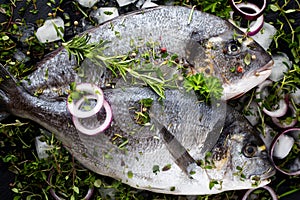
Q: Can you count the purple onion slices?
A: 9